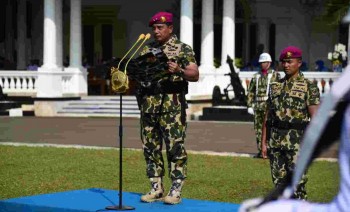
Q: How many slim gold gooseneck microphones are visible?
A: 2